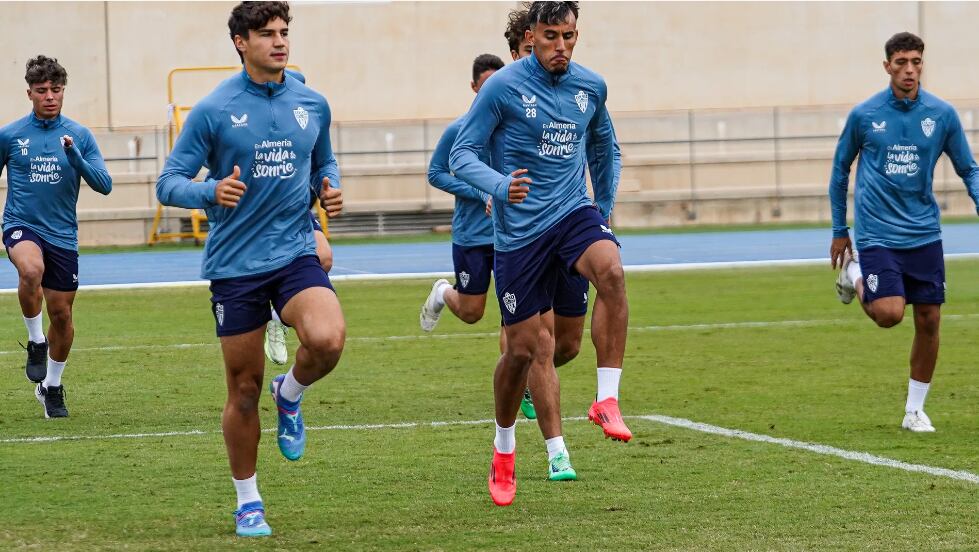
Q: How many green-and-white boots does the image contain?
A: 2